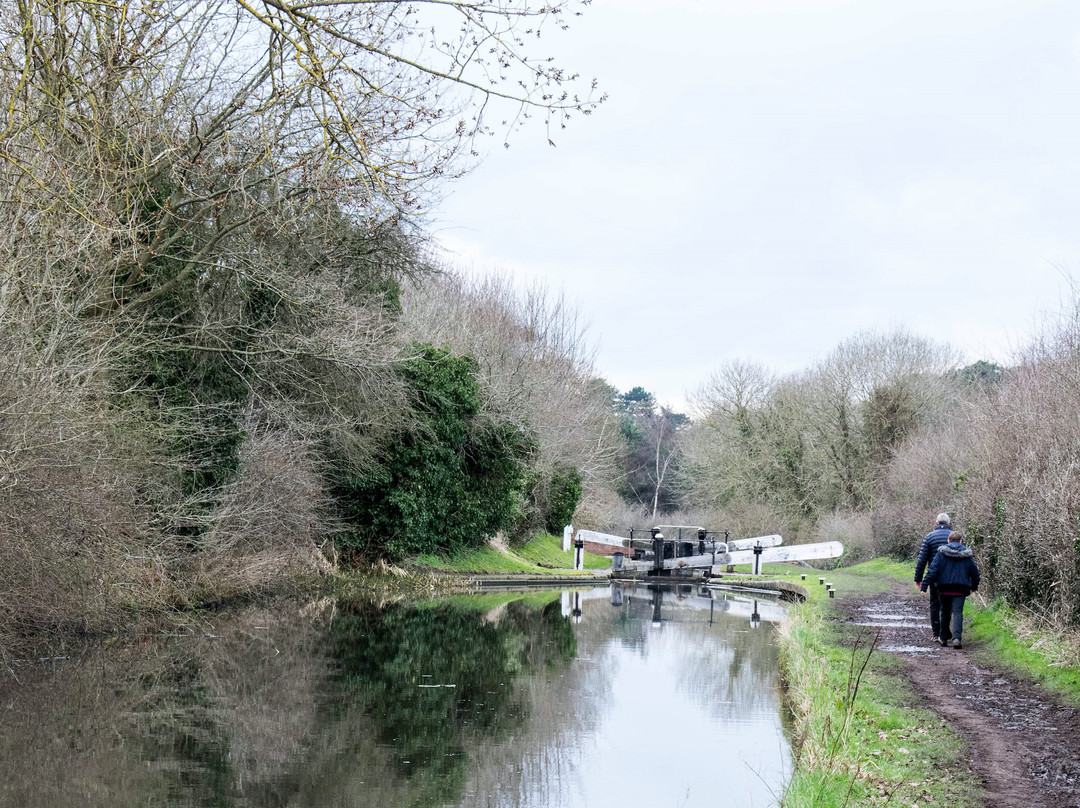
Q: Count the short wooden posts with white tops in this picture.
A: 4